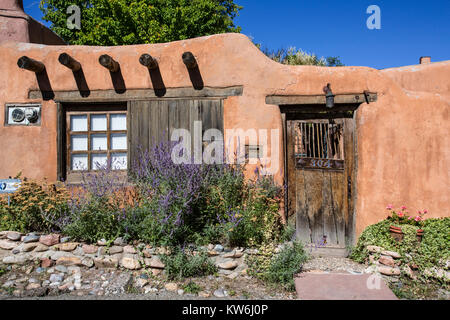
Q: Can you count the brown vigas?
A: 5